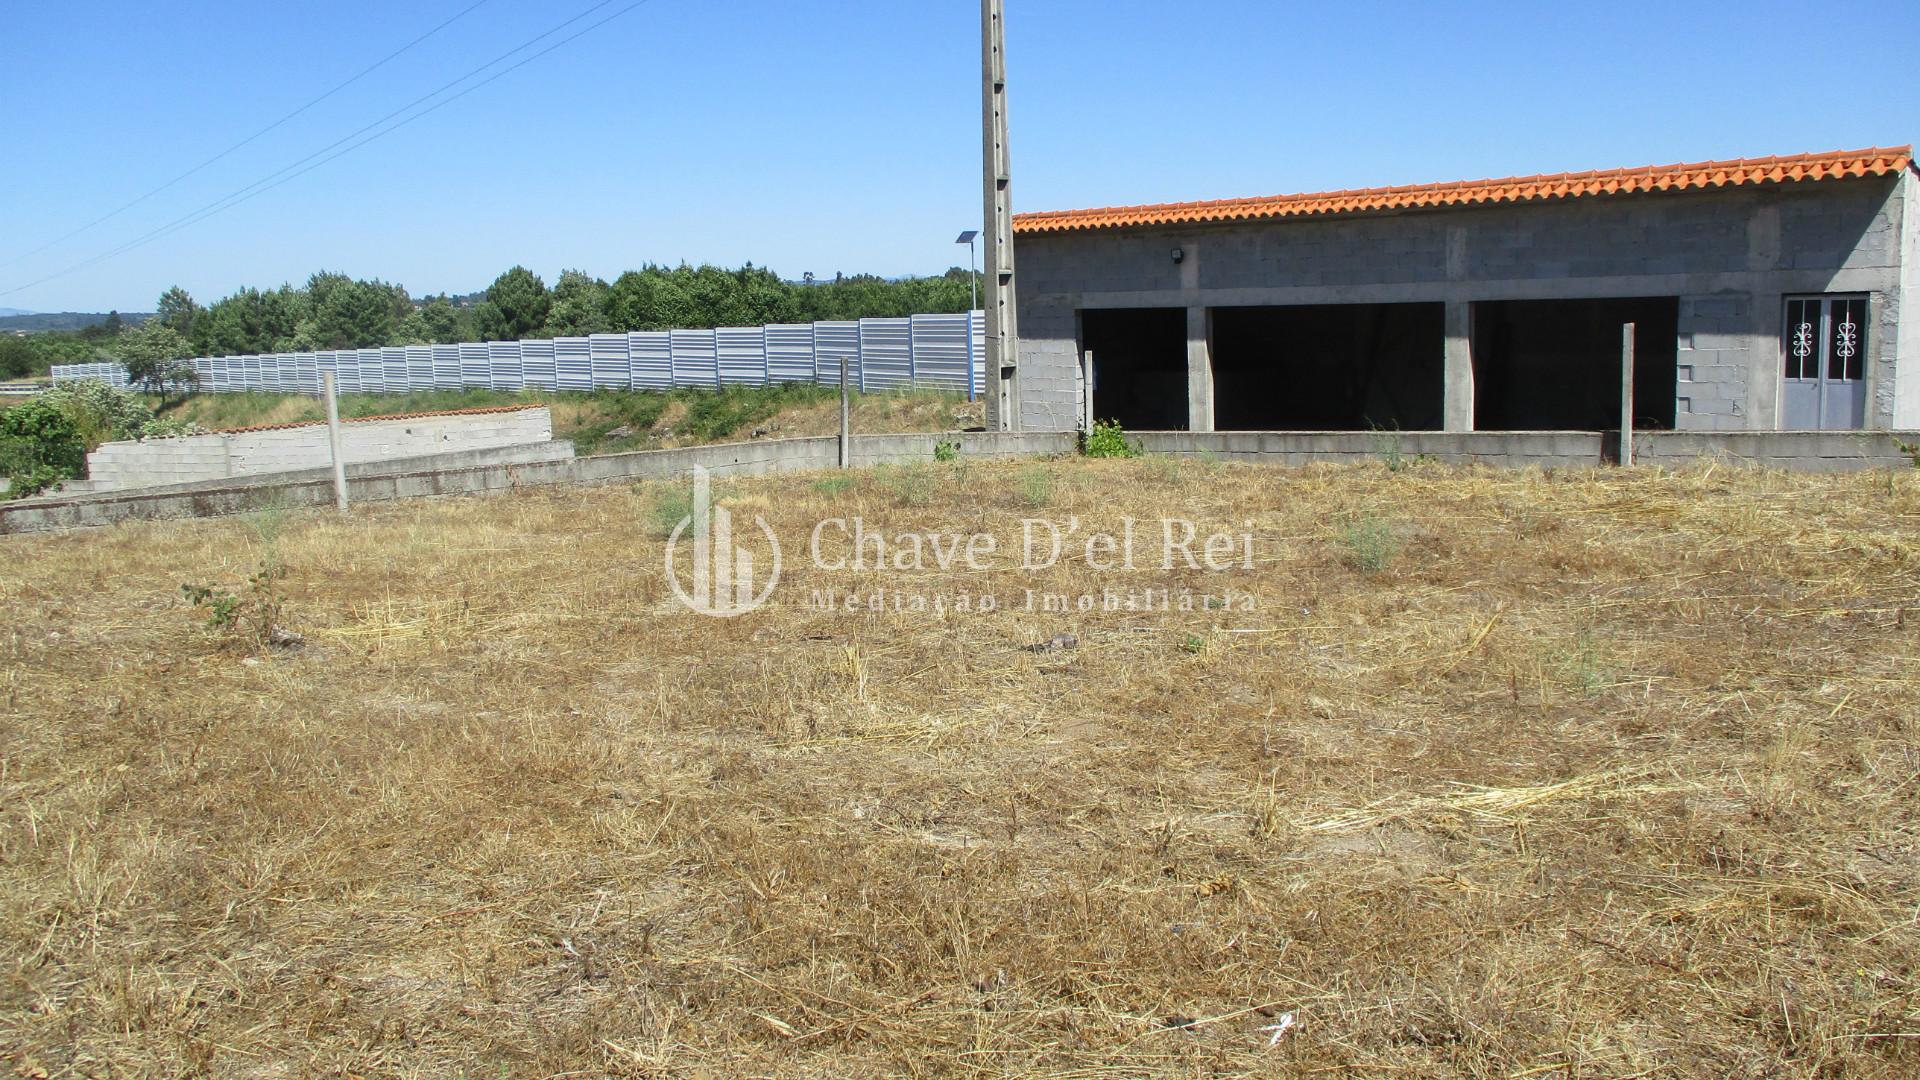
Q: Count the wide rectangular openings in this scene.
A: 3